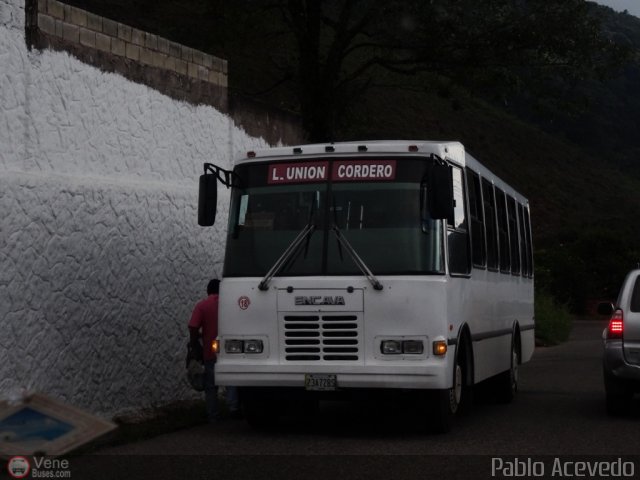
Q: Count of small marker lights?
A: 5